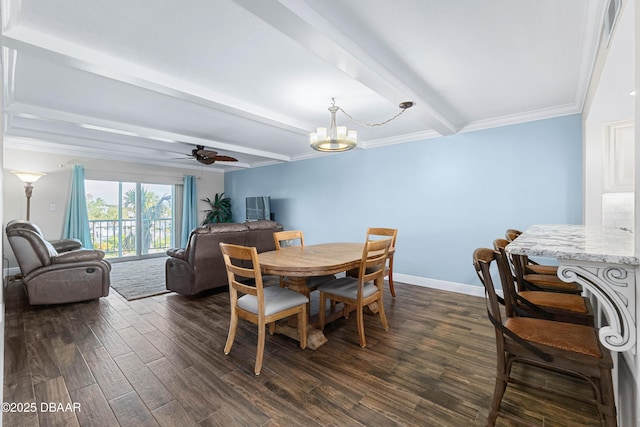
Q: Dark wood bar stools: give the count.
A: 4